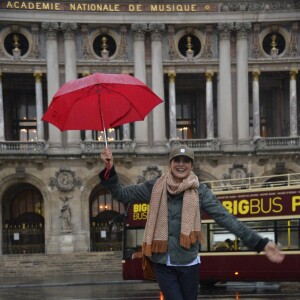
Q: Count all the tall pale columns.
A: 6